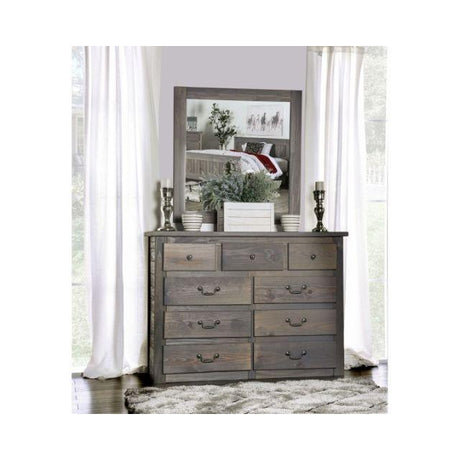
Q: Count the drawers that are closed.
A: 9